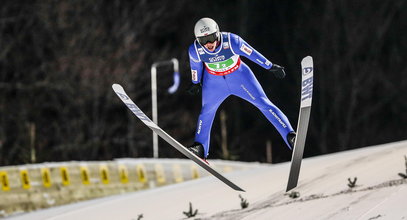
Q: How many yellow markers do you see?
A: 11